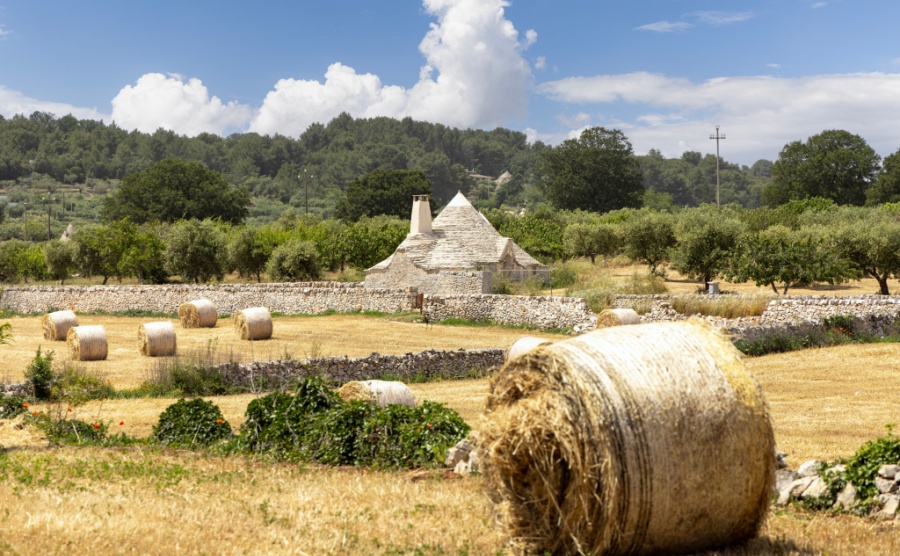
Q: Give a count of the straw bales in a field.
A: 9